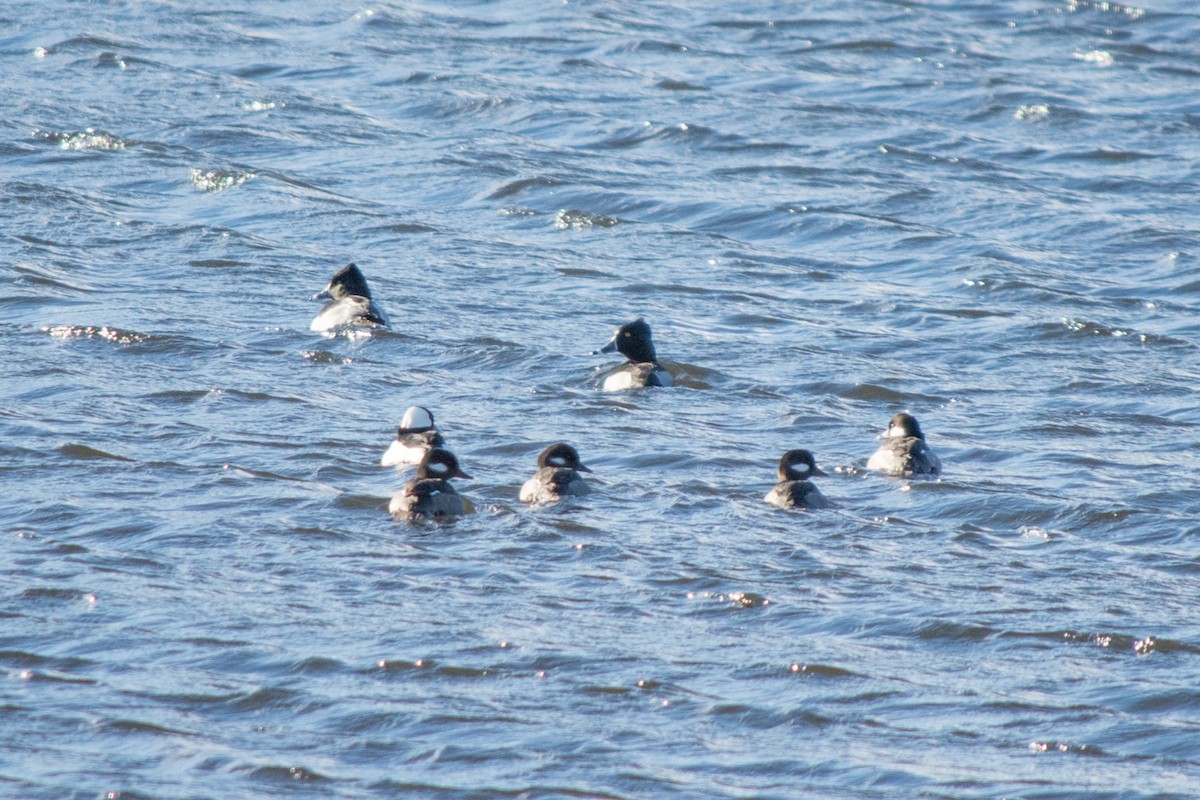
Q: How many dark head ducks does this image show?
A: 6